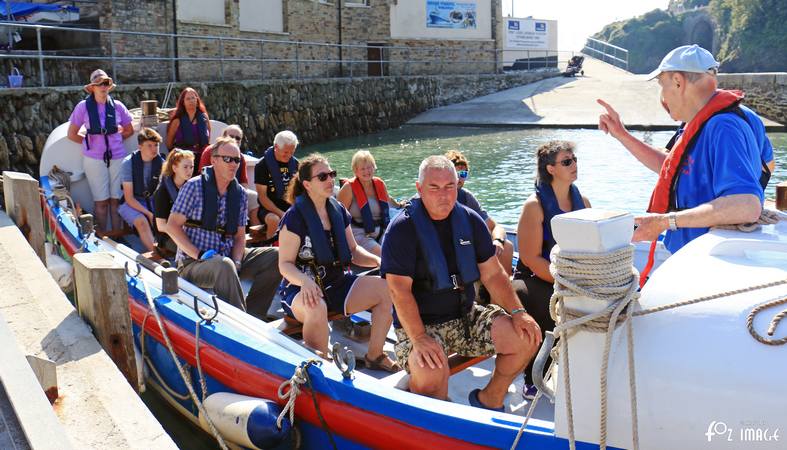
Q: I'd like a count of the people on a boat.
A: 13